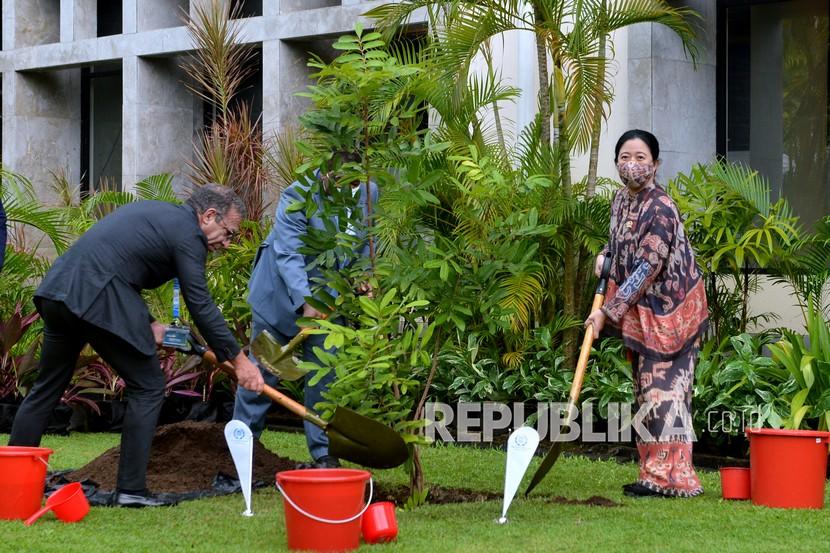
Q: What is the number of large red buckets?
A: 3